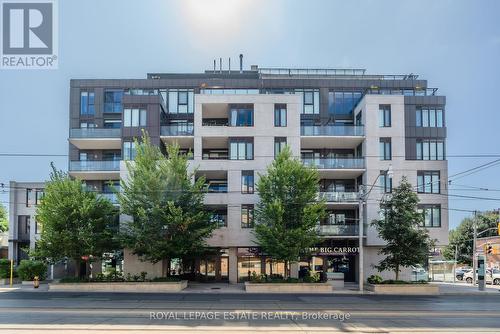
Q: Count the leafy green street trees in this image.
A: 4